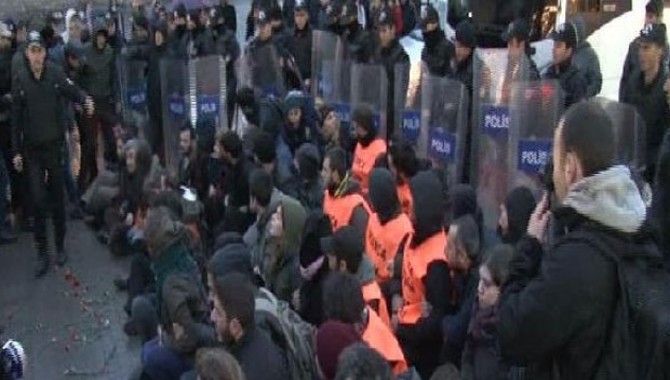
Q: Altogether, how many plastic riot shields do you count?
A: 12